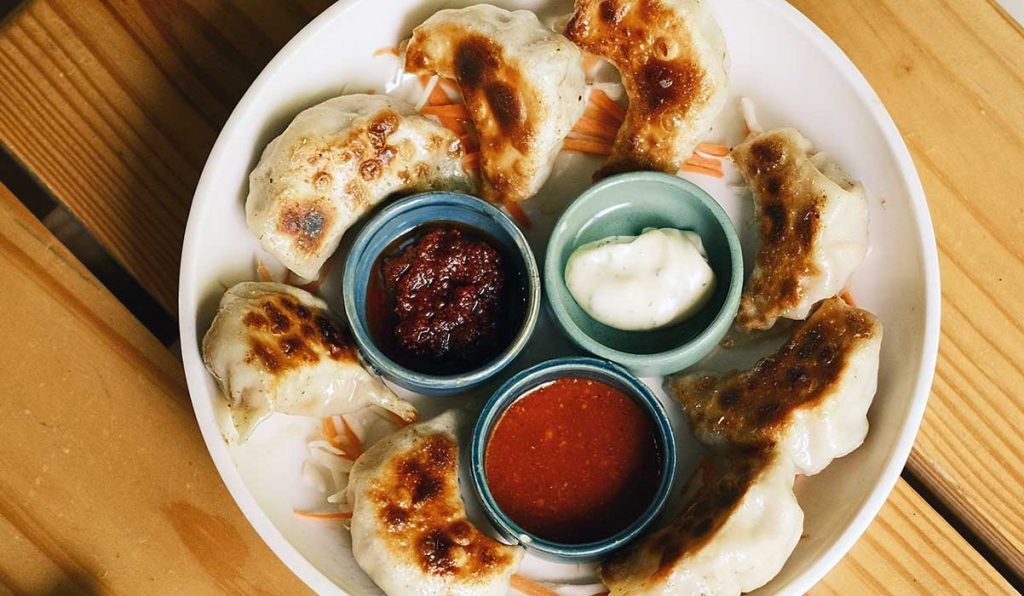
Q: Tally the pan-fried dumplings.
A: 8